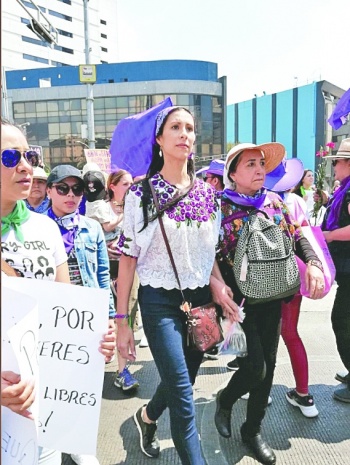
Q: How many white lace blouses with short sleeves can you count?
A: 1